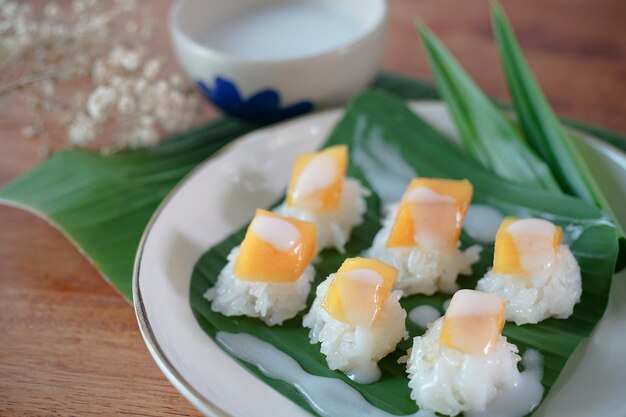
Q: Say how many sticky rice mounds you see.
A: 6